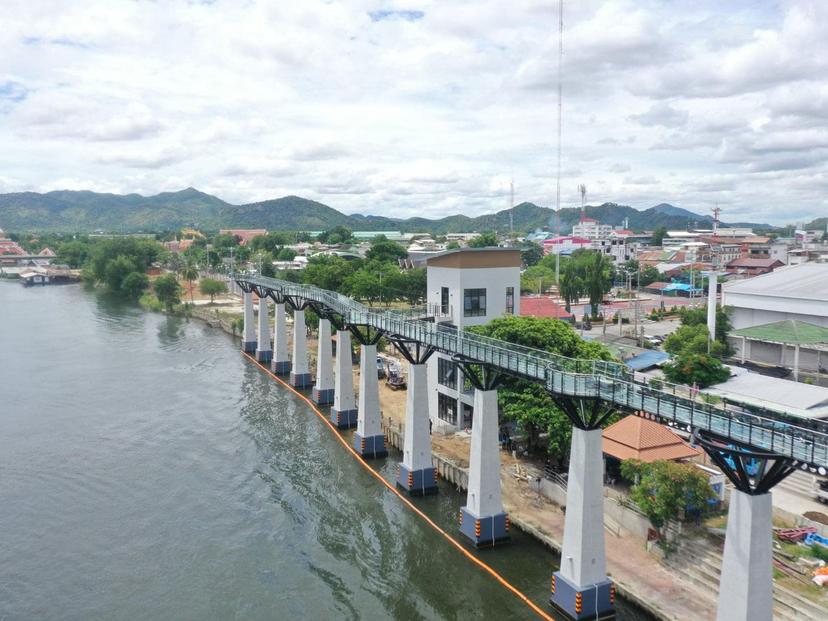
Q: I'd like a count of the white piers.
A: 11